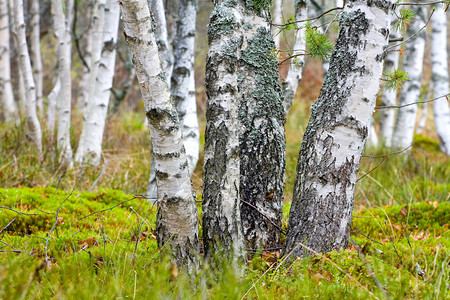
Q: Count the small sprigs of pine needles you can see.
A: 3